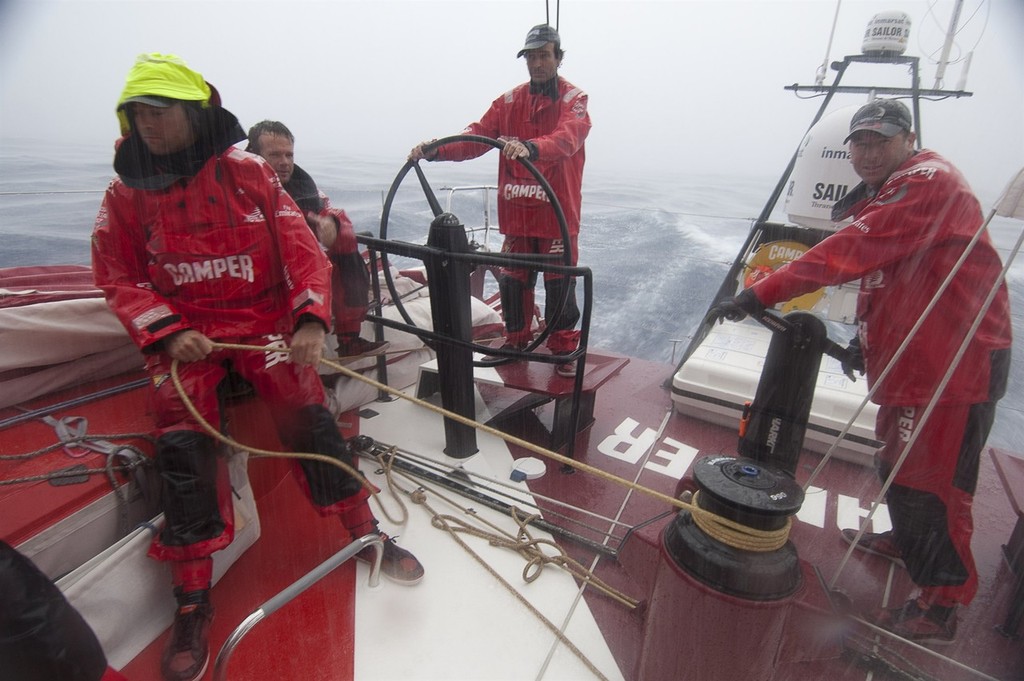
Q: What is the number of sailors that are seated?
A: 2